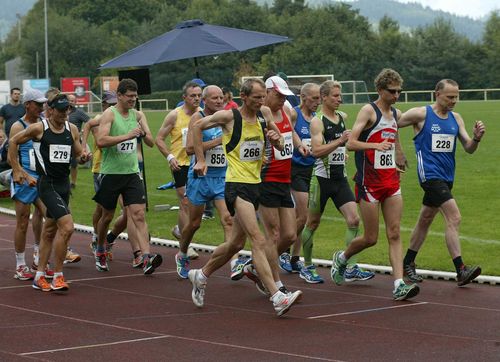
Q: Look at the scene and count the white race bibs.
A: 11